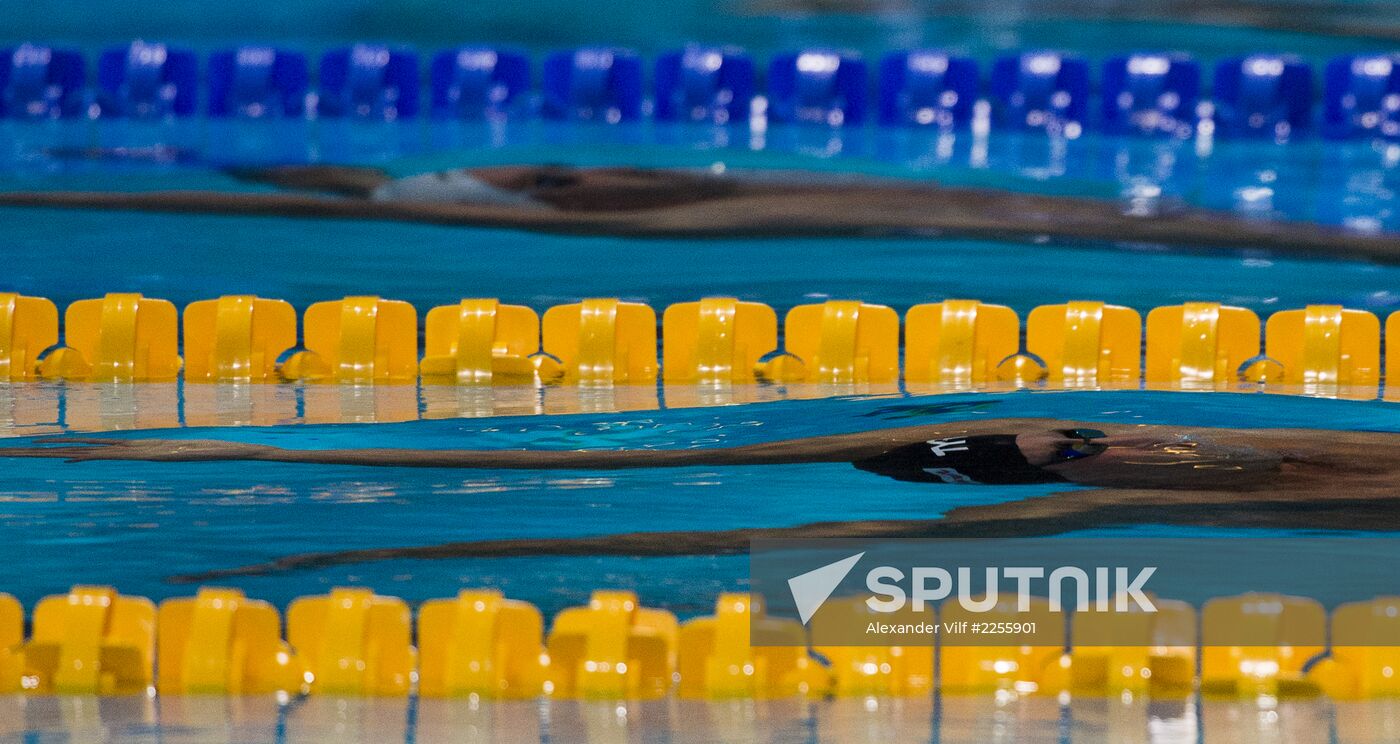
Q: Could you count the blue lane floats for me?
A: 13